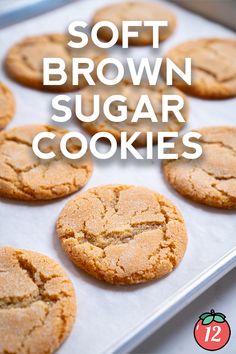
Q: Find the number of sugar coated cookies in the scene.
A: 9